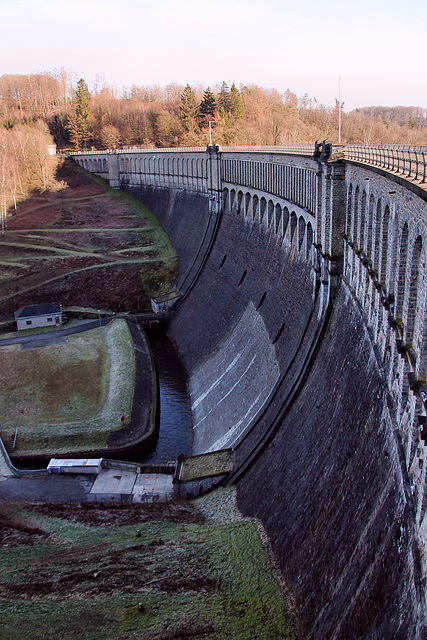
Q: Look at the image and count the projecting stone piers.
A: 3